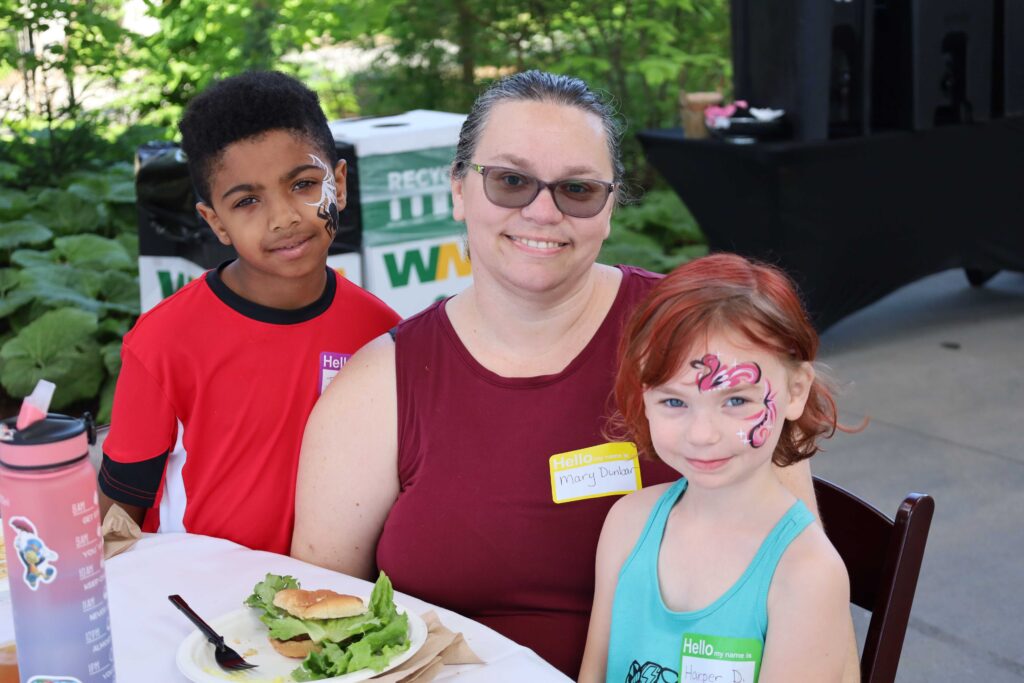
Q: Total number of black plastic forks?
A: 1